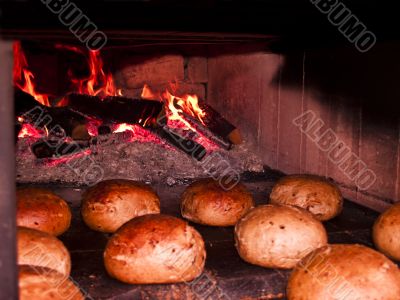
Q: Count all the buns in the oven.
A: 10